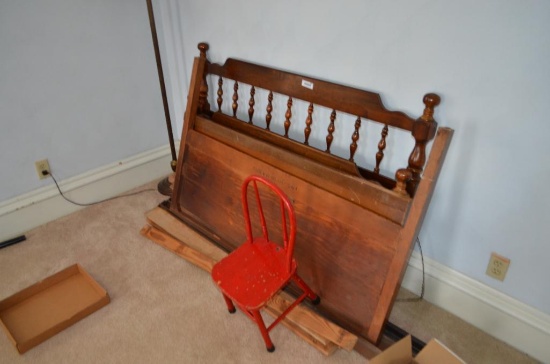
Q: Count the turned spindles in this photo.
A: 9